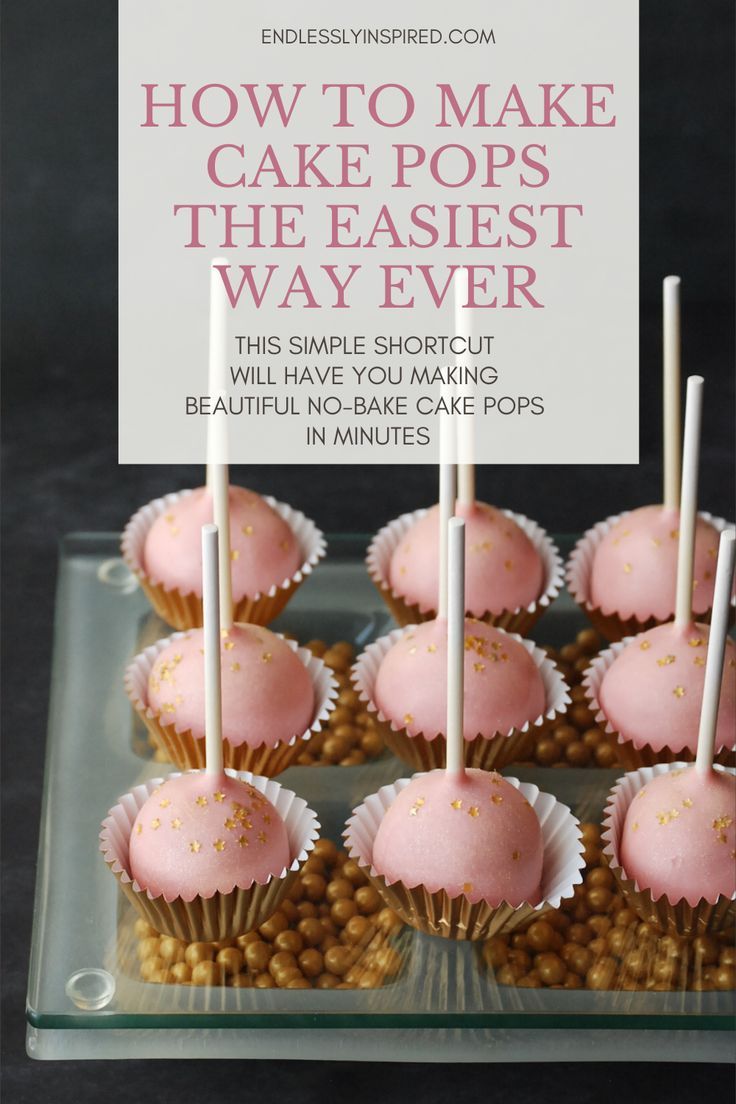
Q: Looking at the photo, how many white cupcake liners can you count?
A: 9